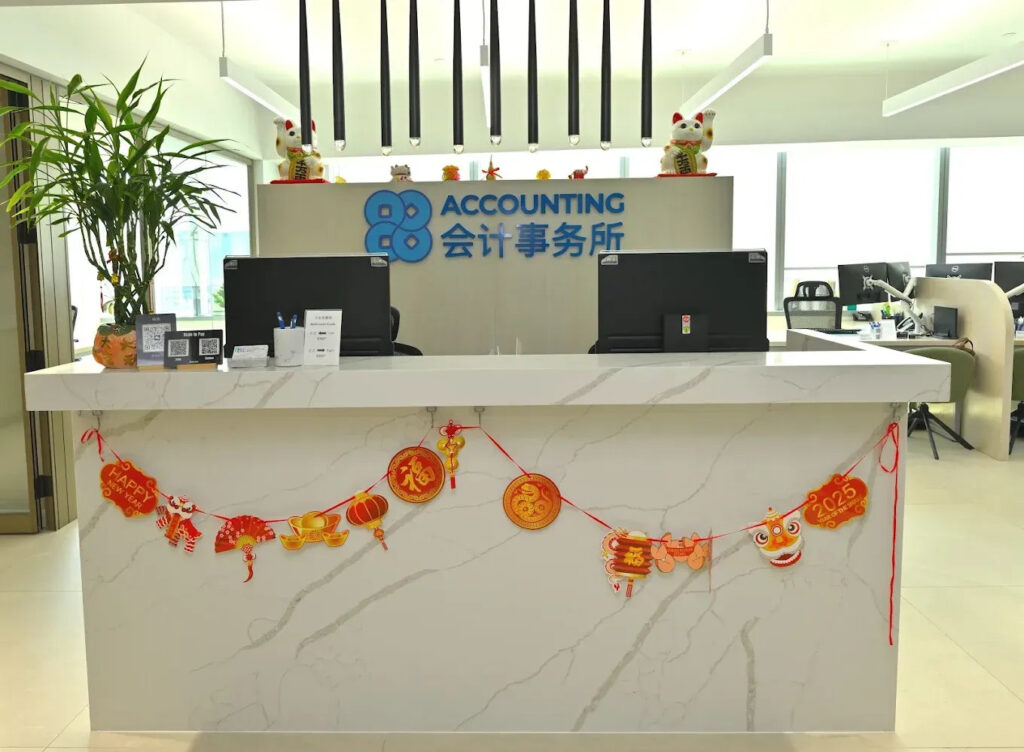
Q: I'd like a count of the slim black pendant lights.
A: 10